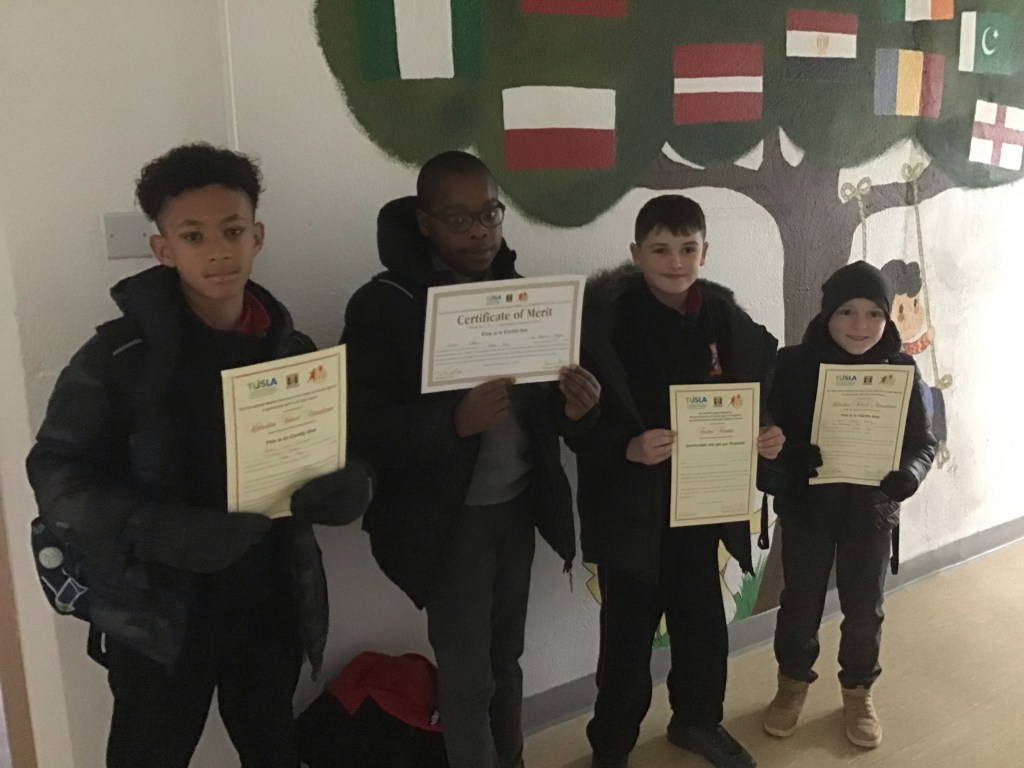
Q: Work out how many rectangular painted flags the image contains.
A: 9